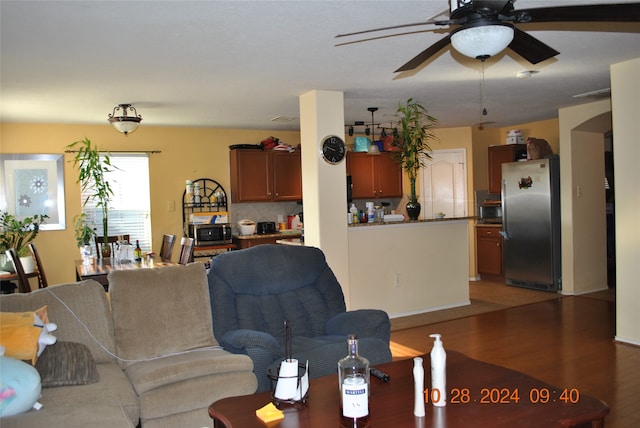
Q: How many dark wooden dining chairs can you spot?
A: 5